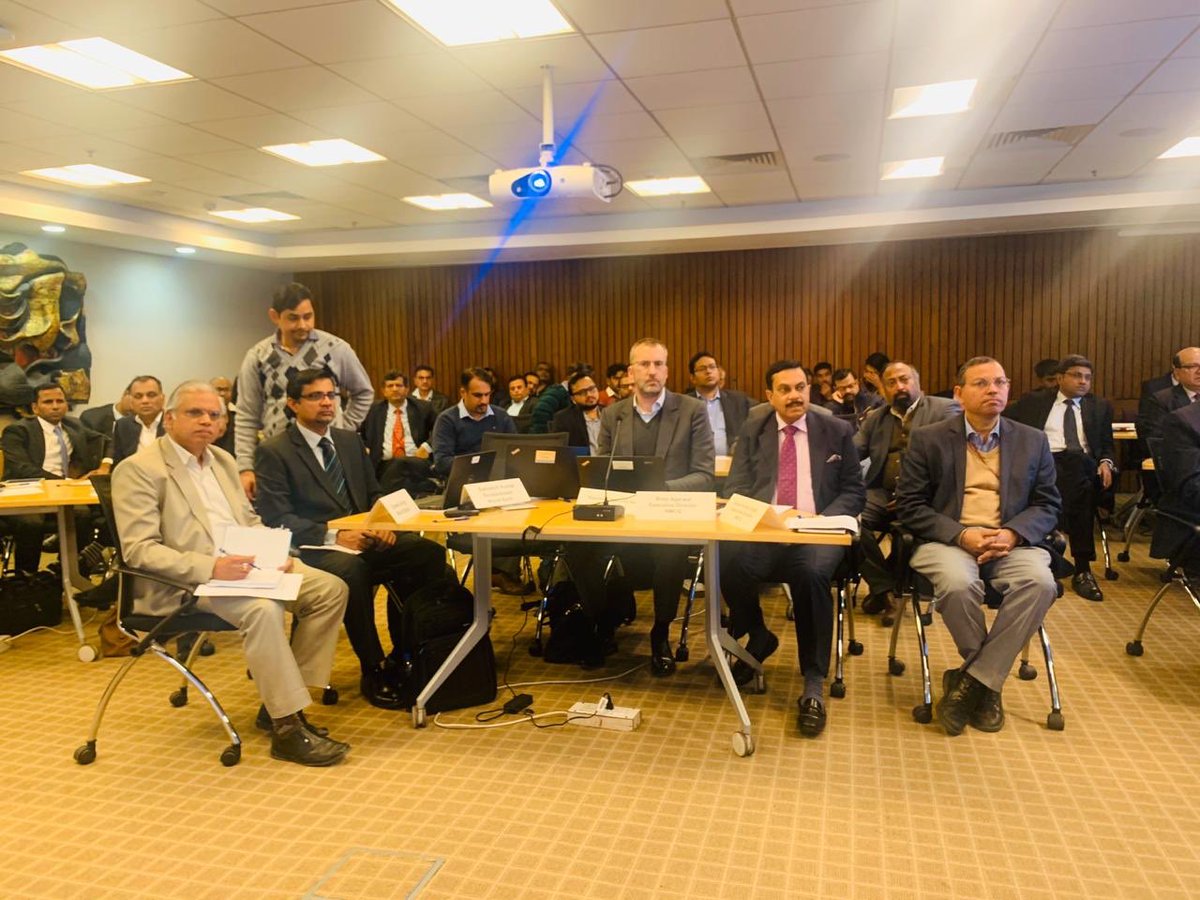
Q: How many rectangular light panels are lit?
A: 10